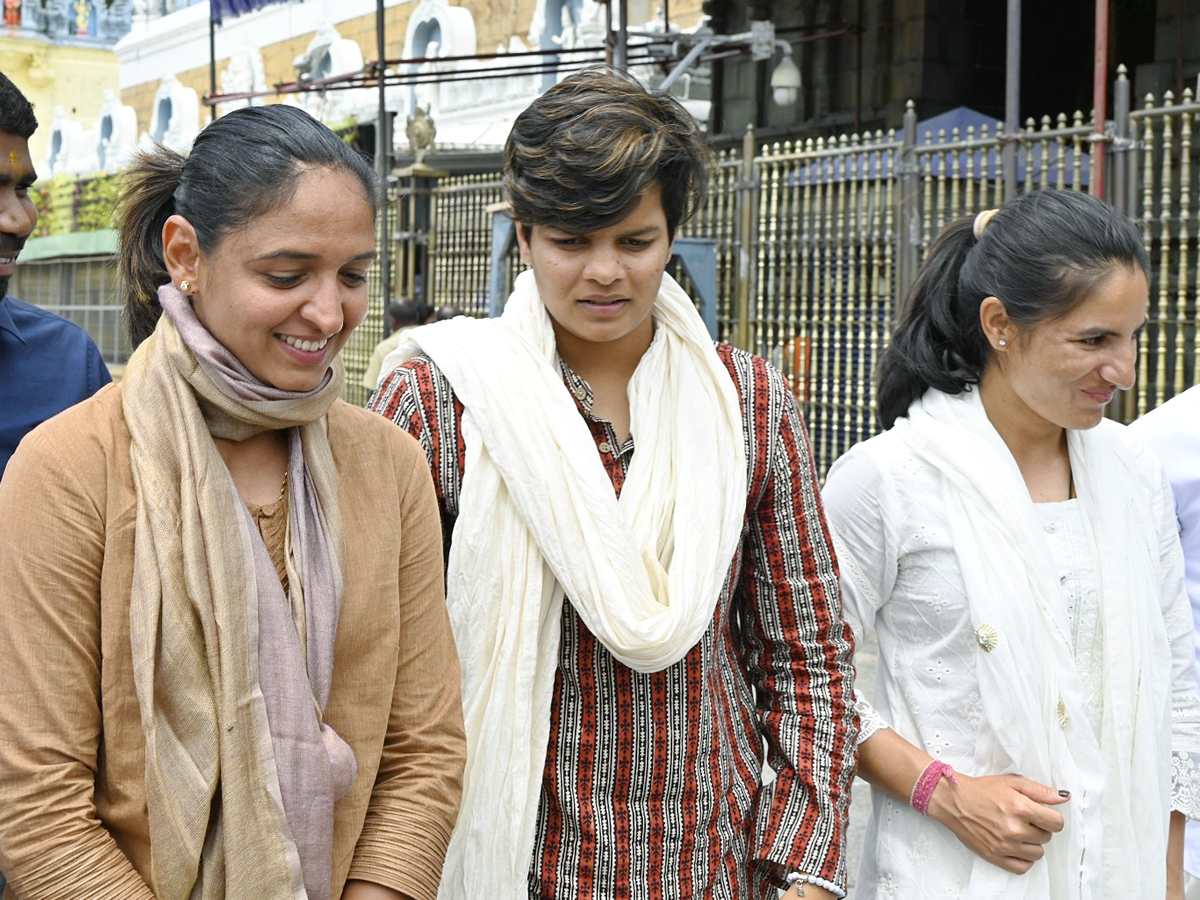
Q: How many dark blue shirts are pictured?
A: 1